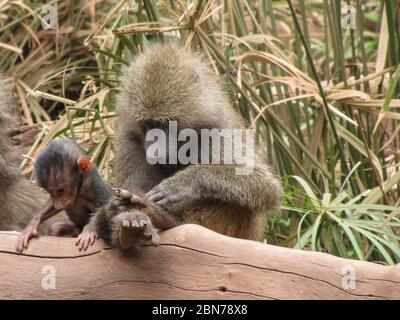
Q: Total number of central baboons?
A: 2